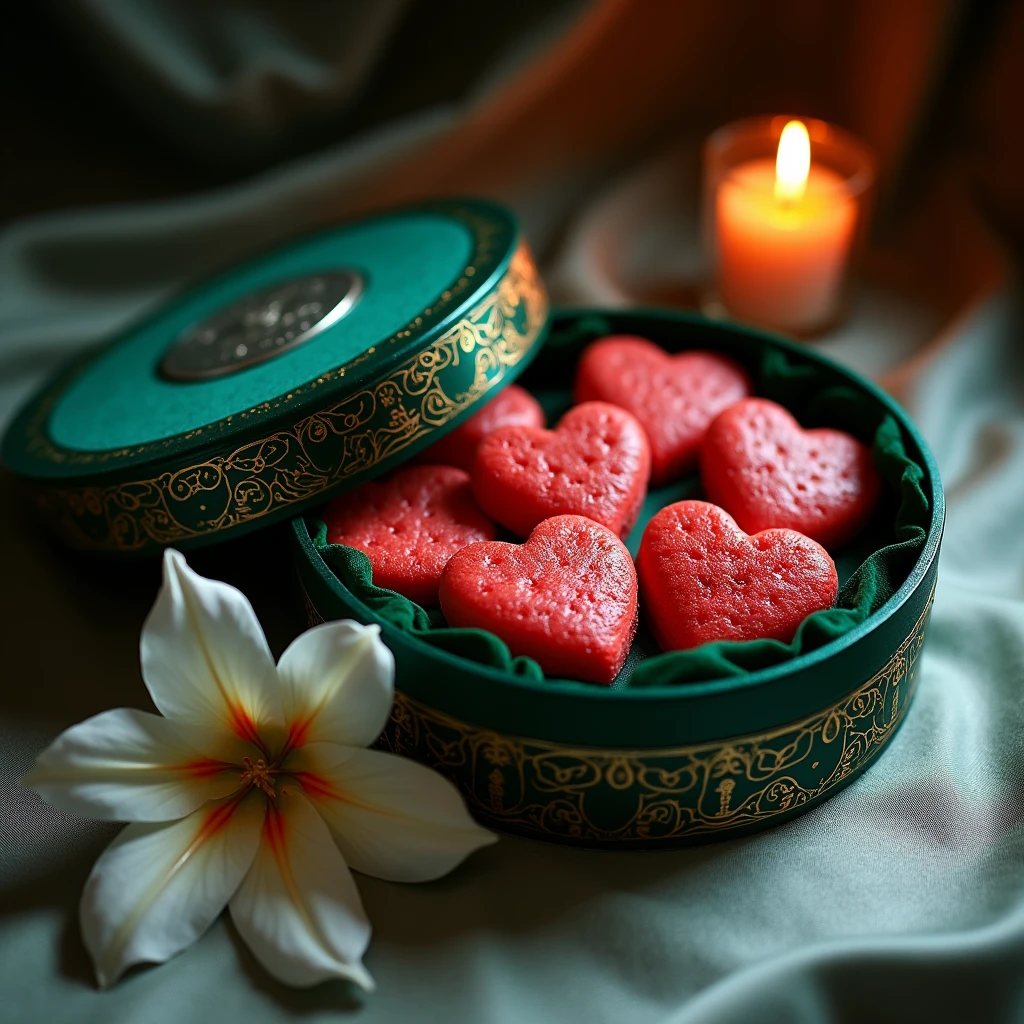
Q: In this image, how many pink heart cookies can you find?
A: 7